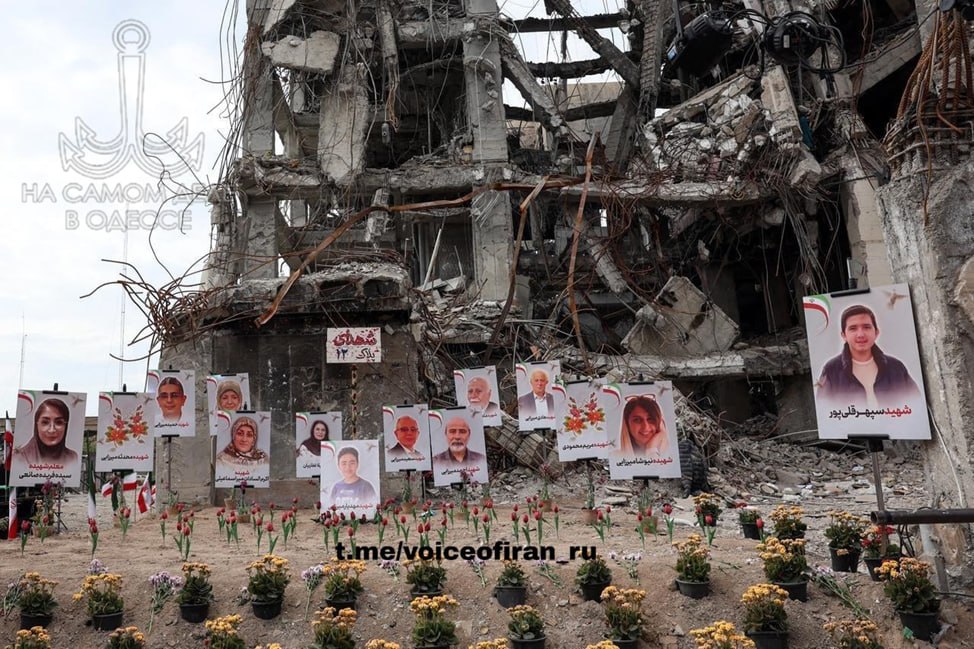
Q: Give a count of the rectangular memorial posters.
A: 14